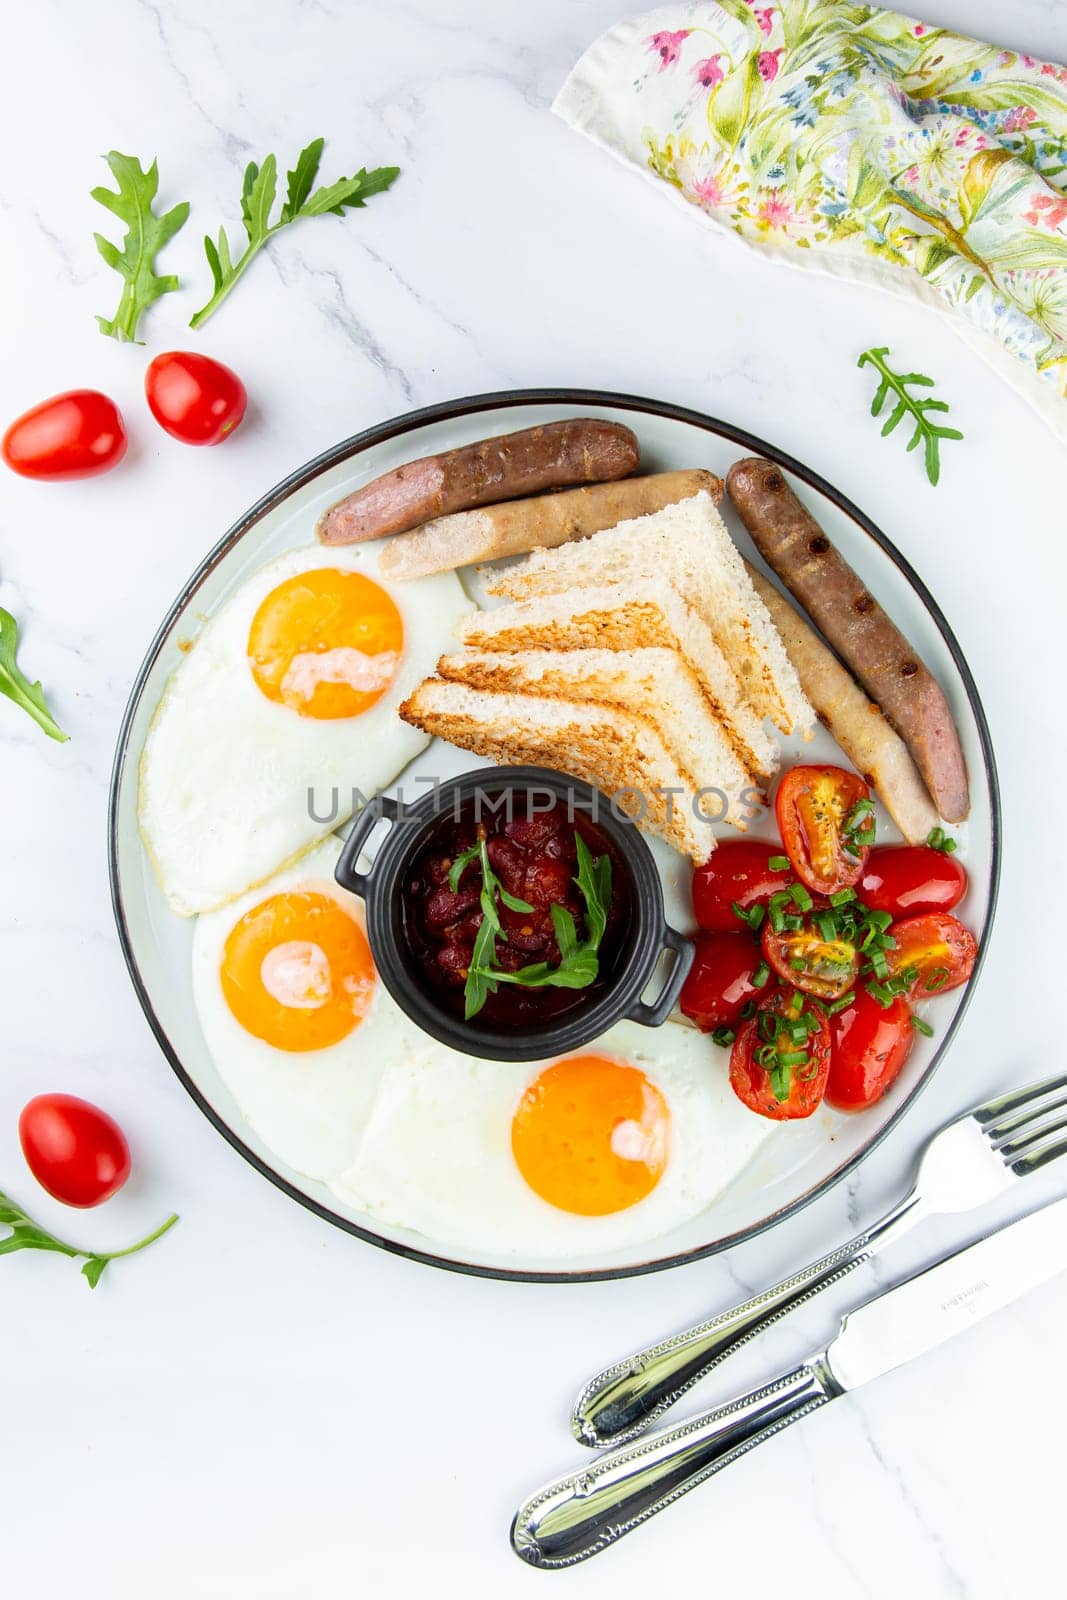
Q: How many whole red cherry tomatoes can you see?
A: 3